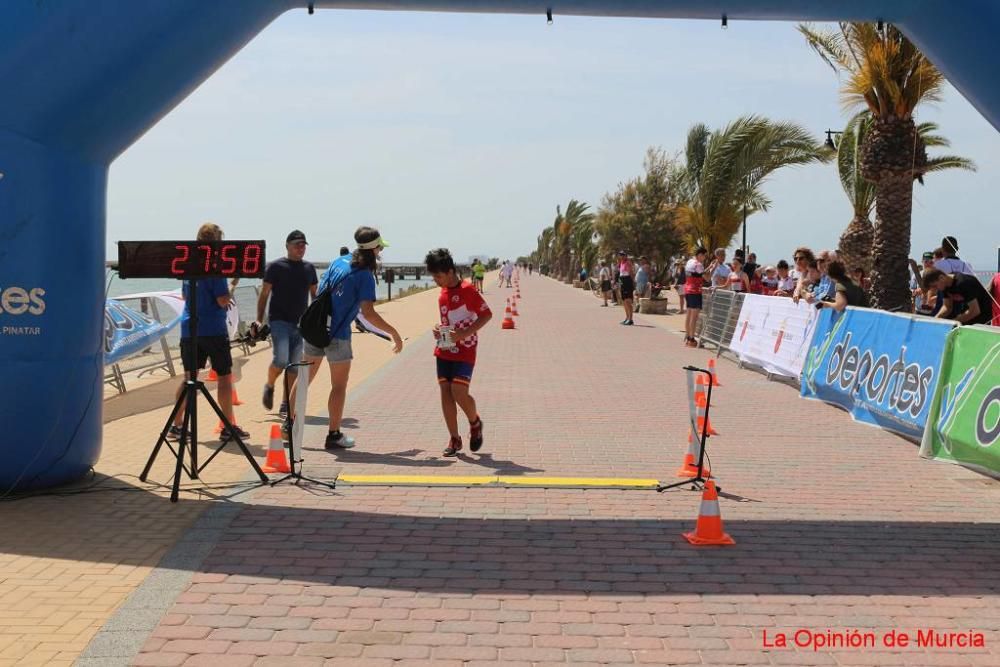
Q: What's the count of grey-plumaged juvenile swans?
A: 0